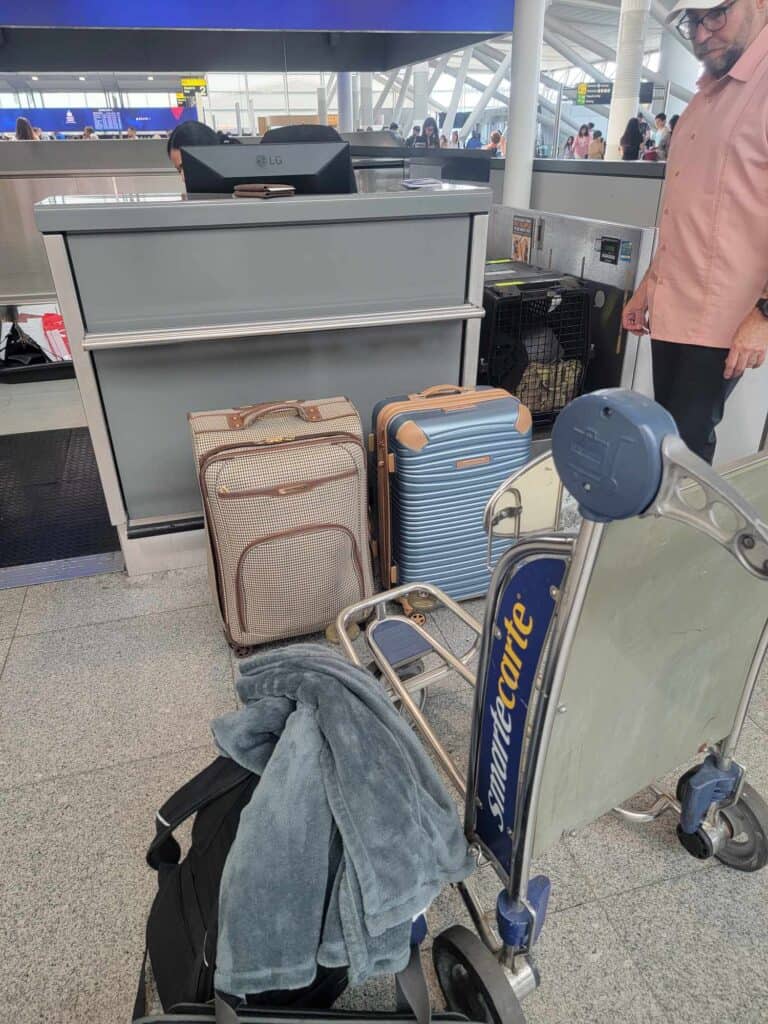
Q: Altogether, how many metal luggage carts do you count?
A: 1